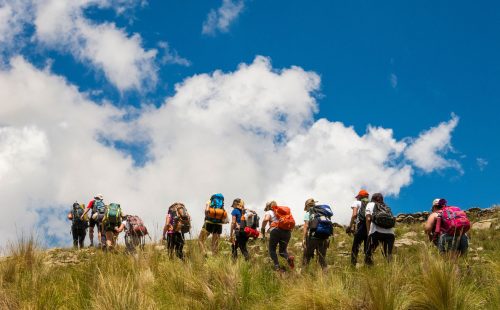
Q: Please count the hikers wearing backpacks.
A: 12